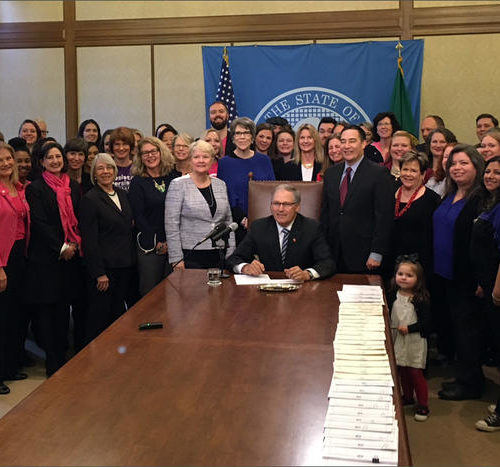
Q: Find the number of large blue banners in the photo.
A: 1